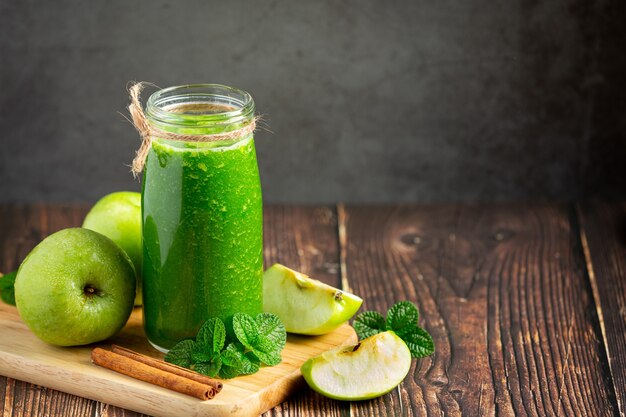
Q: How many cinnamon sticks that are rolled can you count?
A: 2